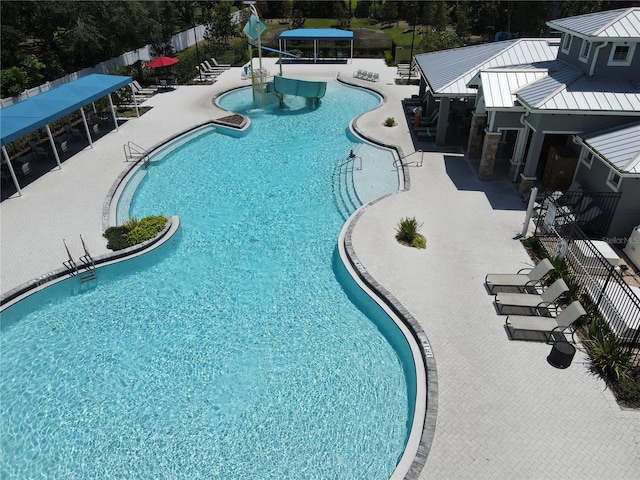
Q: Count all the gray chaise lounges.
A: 3